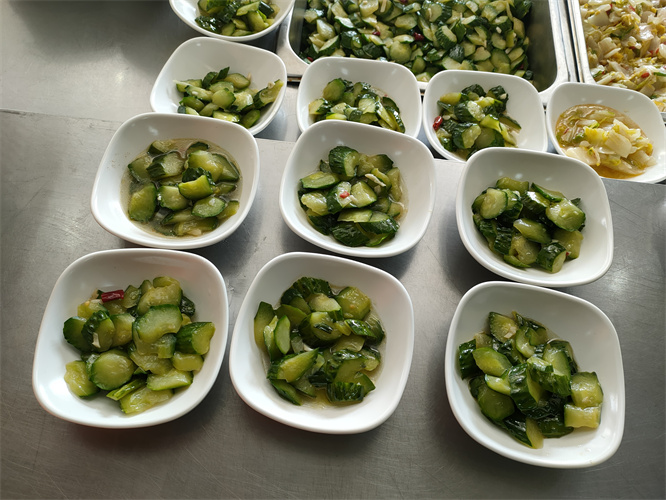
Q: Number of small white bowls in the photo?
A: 11